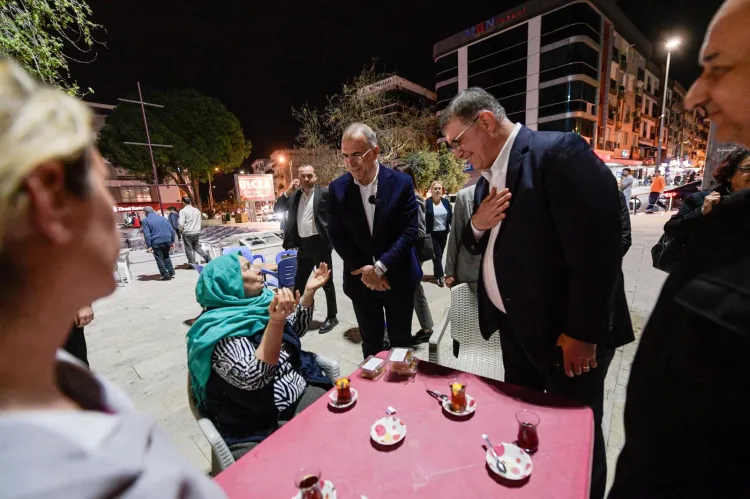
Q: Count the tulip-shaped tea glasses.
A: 4